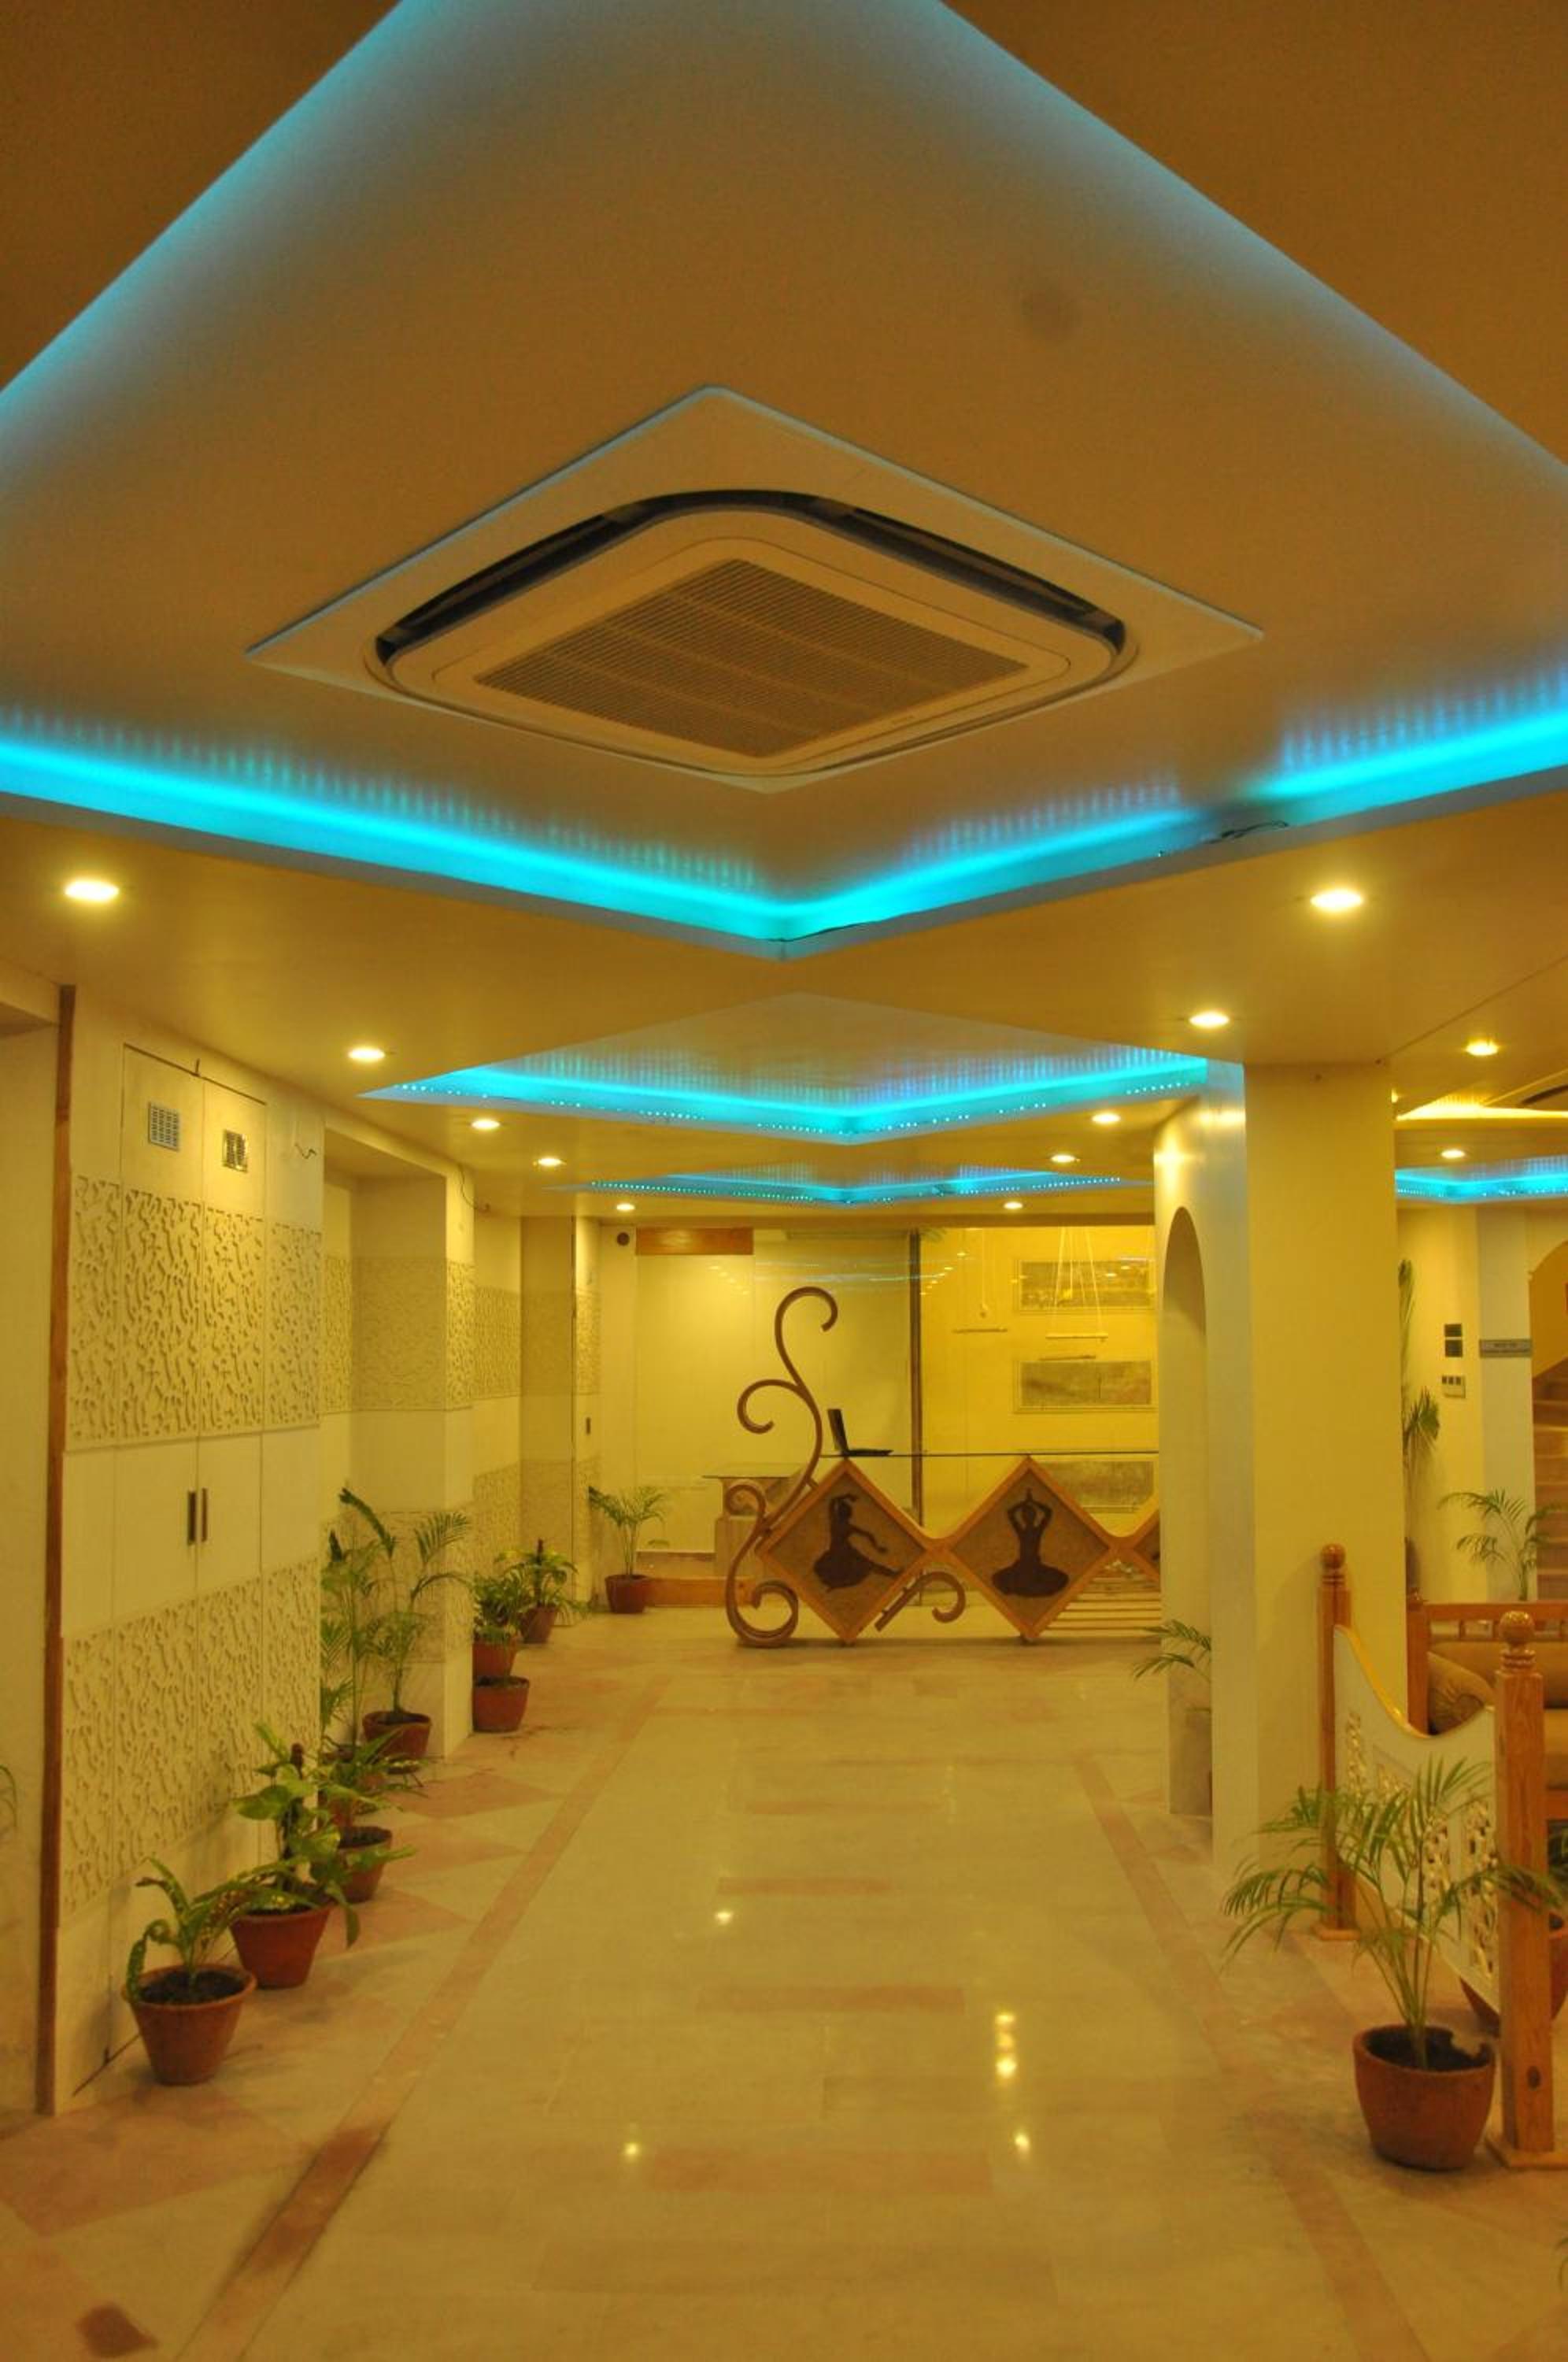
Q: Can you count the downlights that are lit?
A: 12